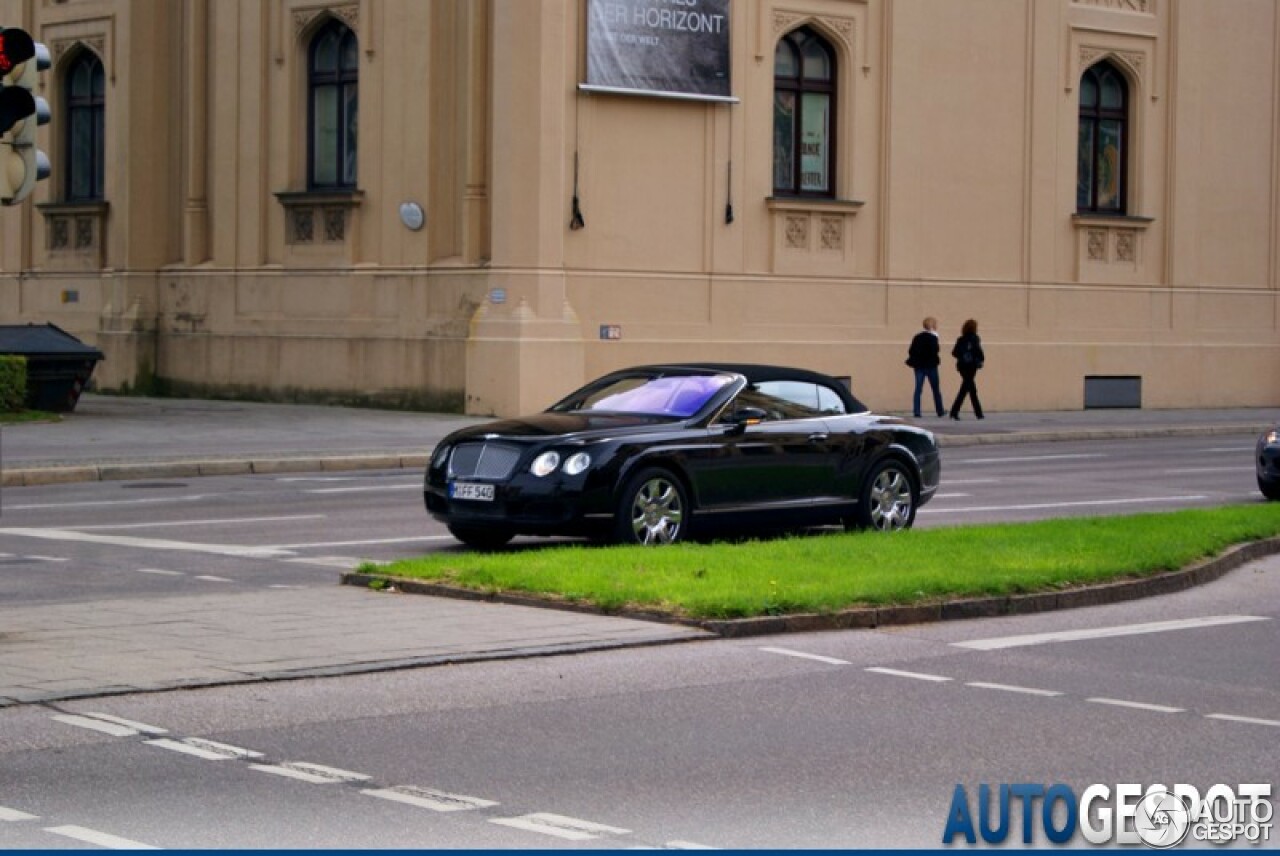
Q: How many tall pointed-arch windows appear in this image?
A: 4